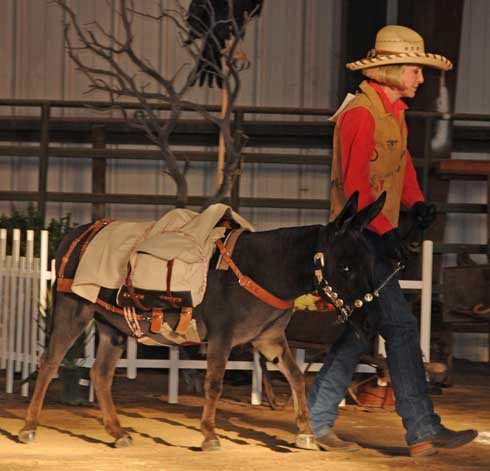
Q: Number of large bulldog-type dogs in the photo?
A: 0